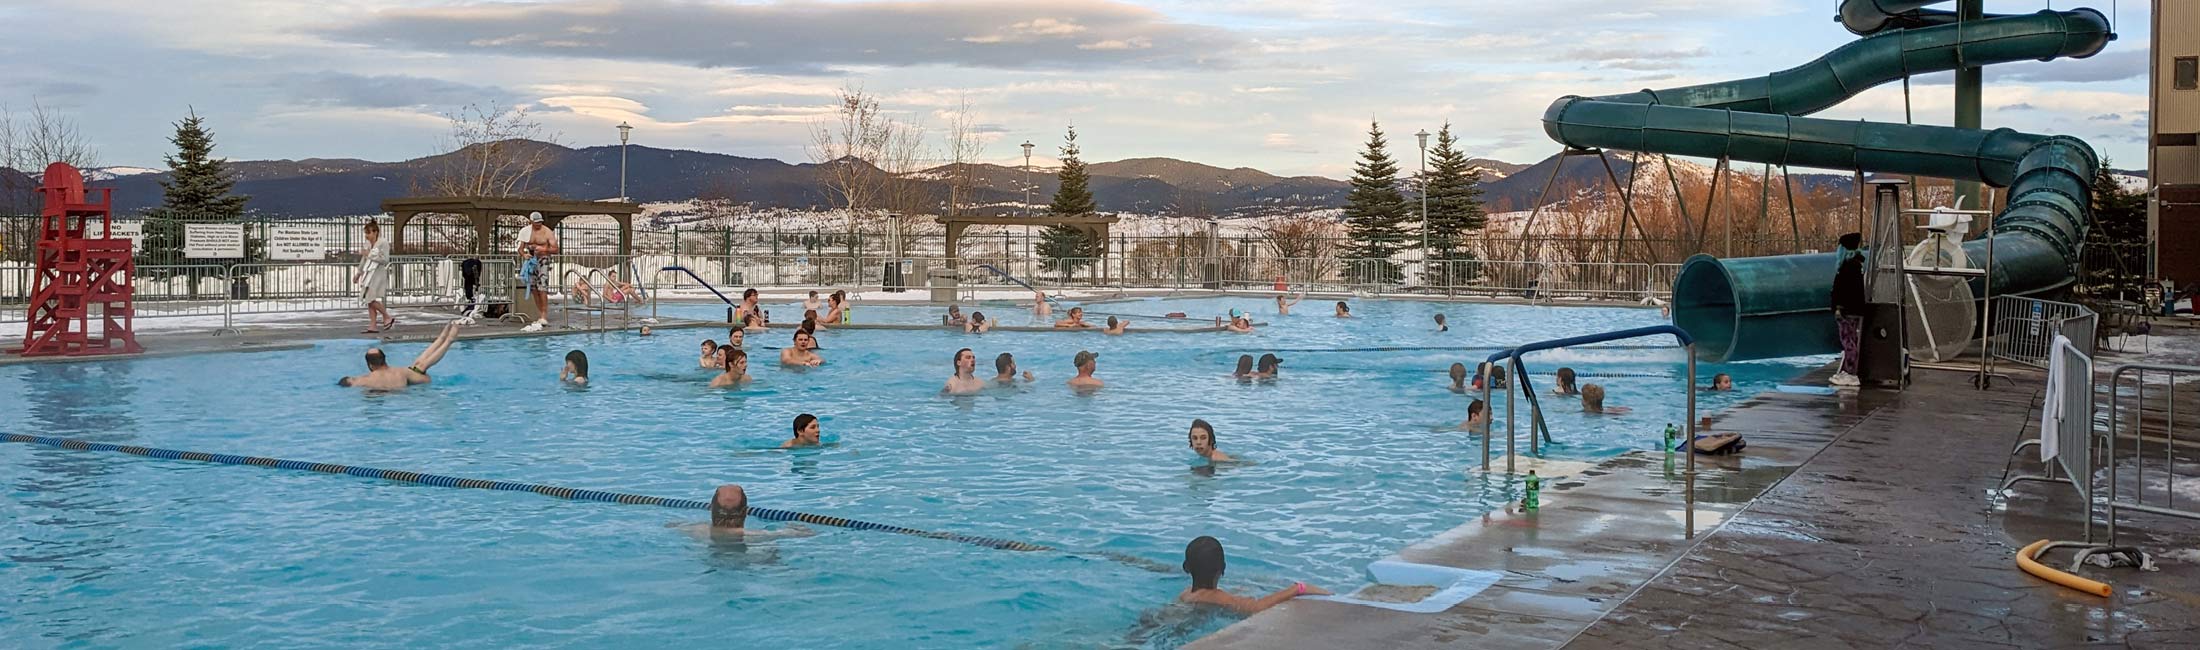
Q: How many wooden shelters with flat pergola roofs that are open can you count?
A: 2